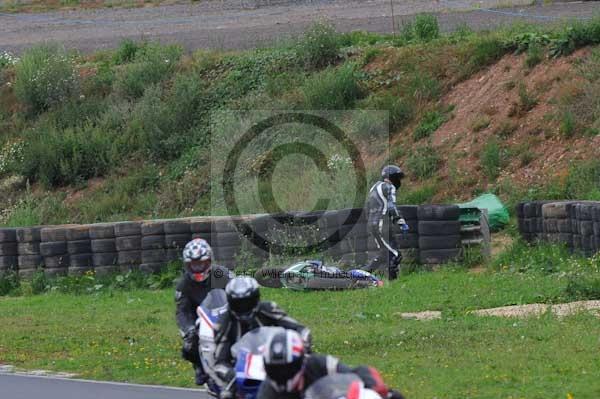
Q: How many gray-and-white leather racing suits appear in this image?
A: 1